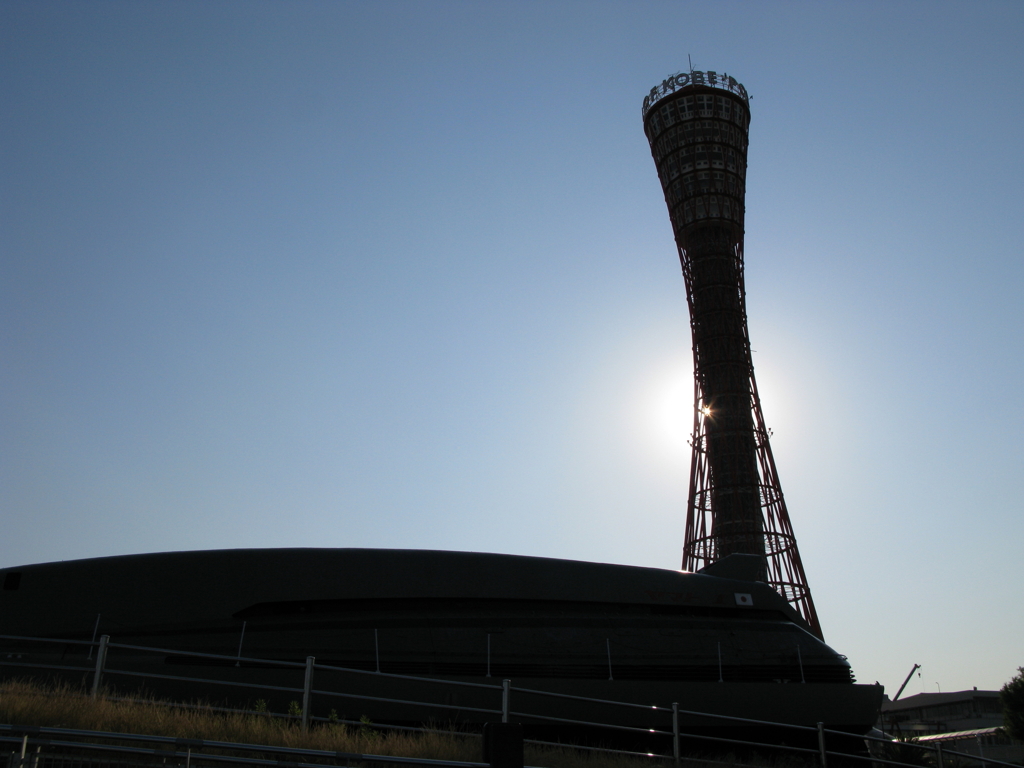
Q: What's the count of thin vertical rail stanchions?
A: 7